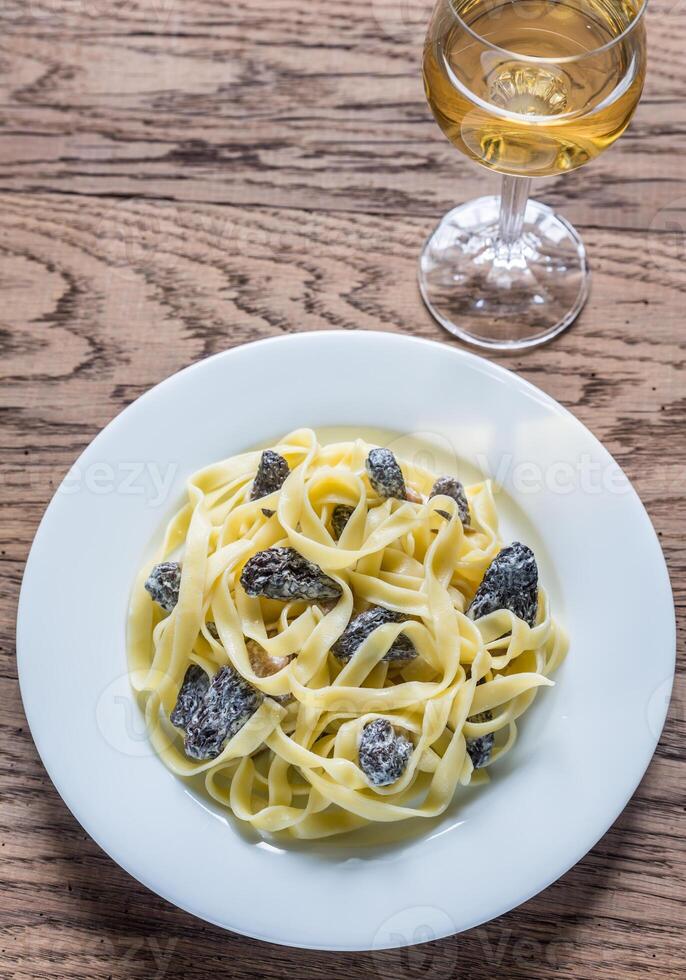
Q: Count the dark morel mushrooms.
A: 12